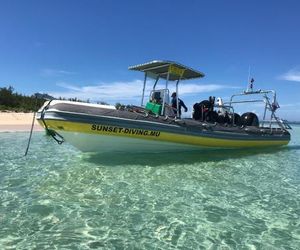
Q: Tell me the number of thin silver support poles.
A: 4